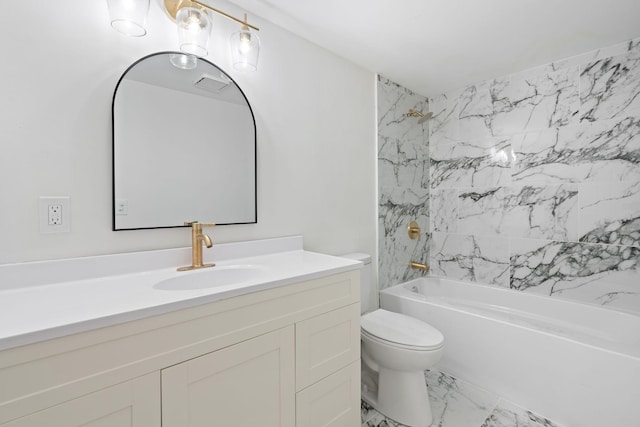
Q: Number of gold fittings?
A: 5